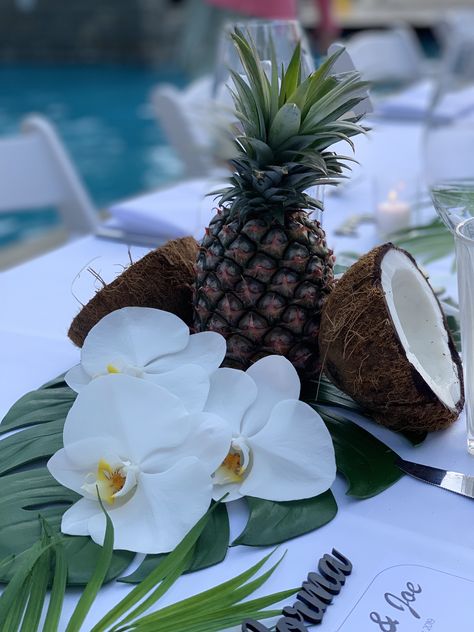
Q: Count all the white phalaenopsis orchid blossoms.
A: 3